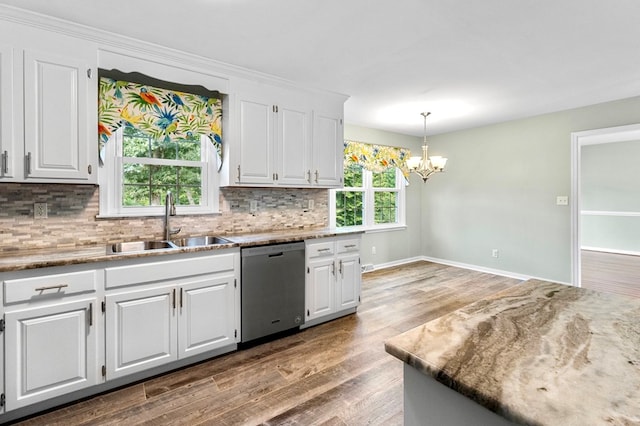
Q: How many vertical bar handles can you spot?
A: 10